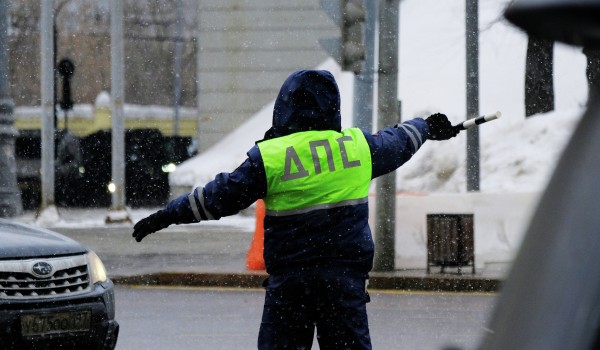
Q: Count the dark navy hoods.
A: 1